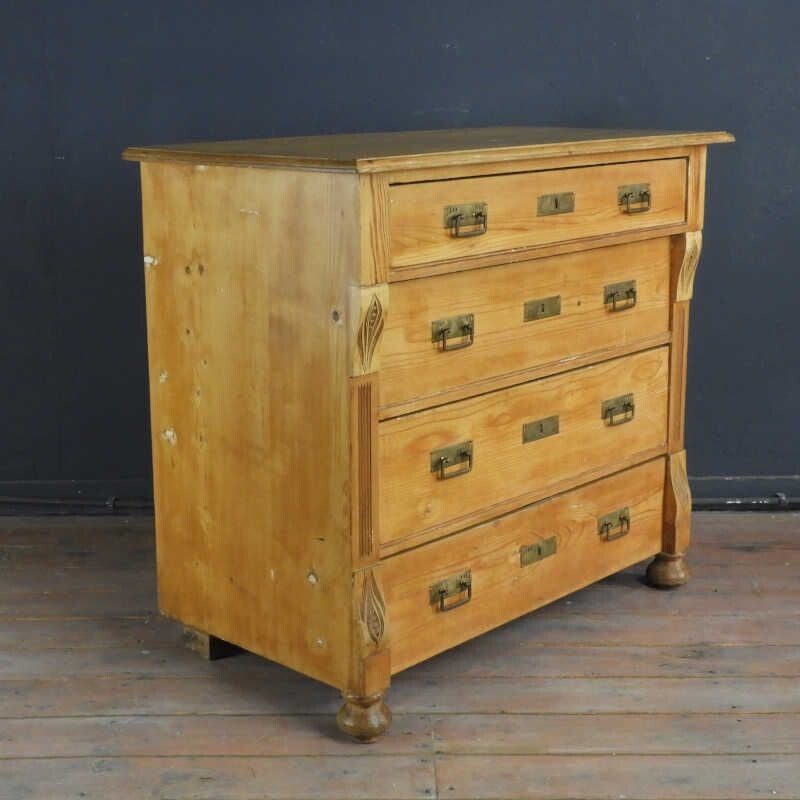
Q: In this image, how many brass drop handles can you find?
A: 8